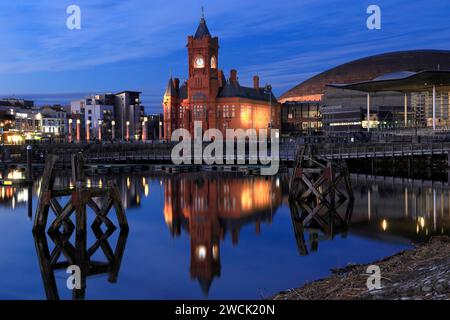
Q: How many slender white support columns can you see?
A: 3